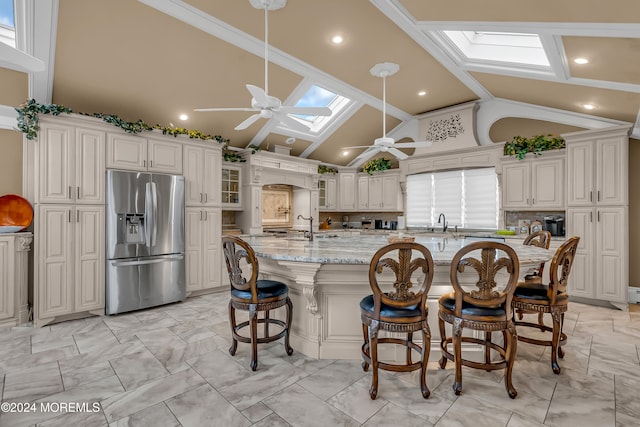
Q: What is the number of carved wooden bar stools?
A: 5